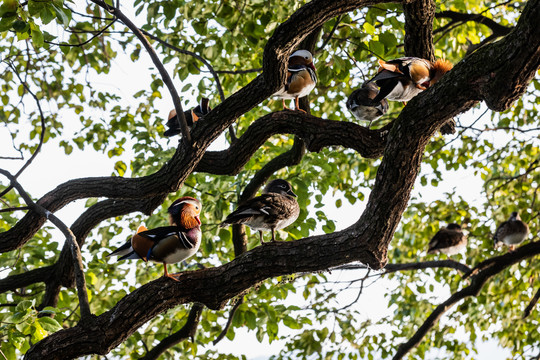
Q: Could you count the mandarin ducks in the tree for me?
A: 8